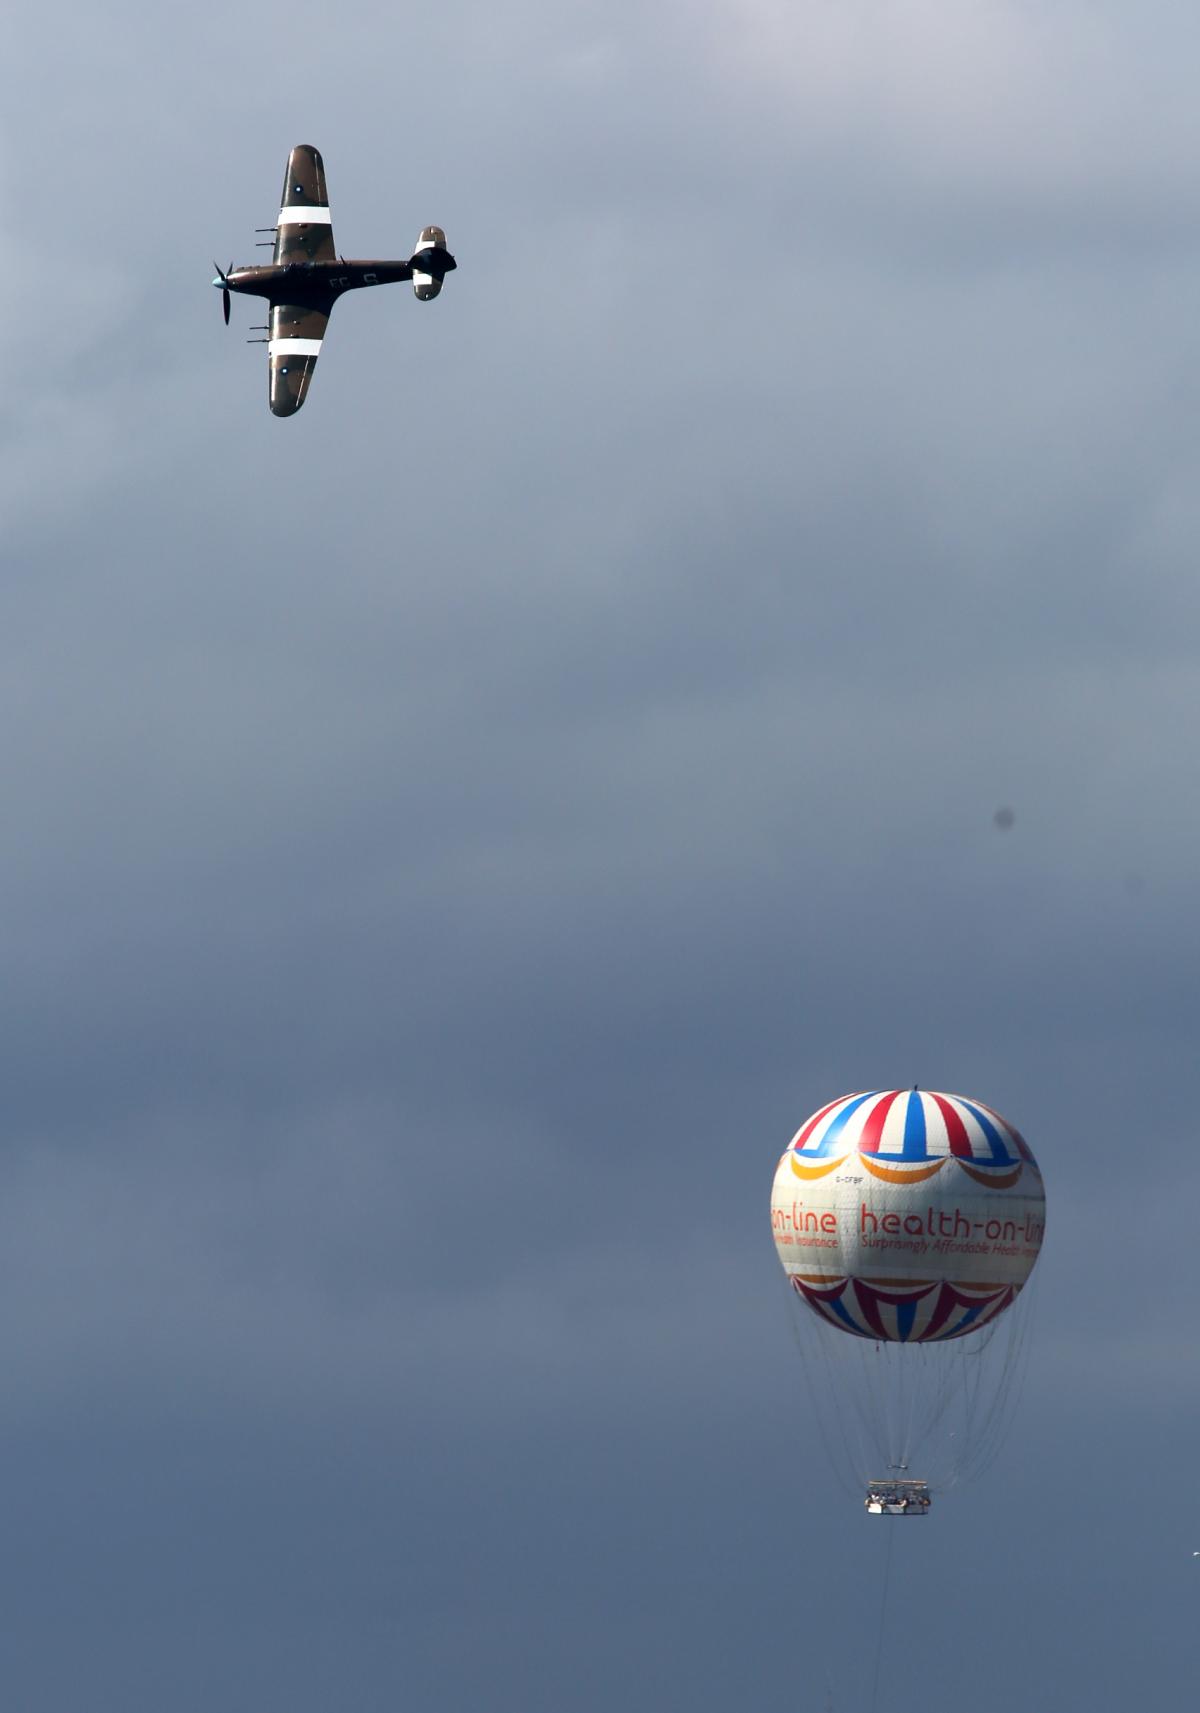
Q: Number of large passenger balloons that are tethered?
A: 1